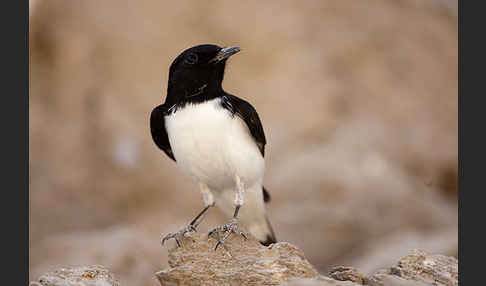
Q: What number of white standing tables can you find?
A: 0